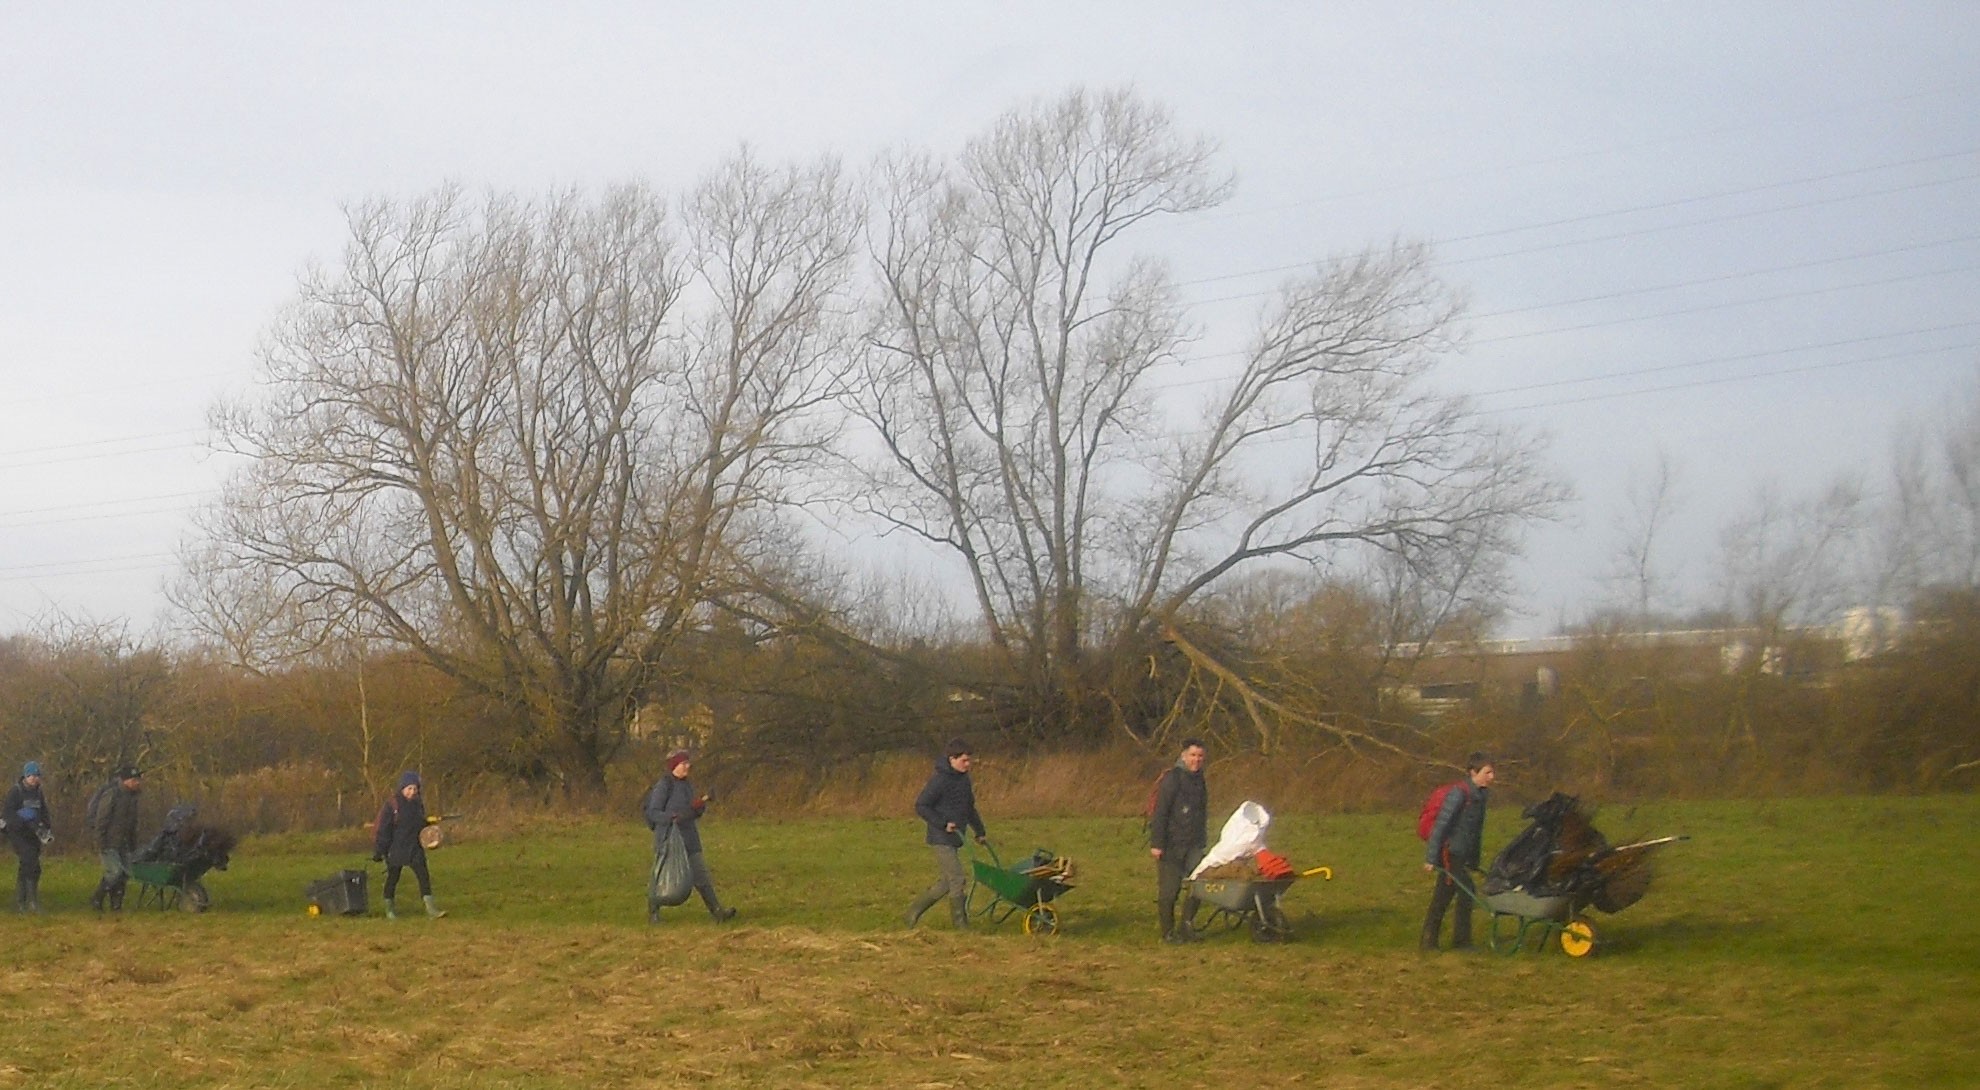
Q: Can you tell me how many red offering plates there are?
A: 0